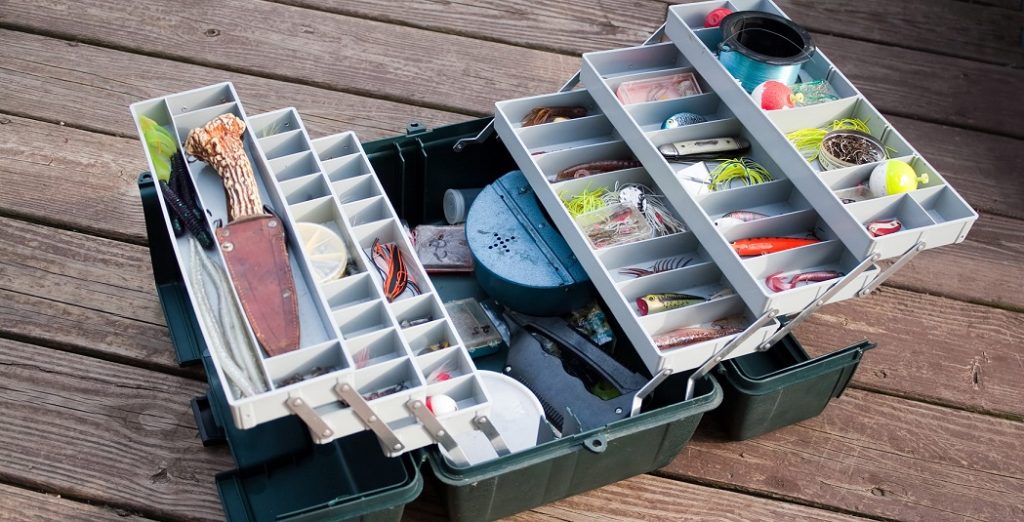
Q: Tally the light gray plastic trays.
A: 6